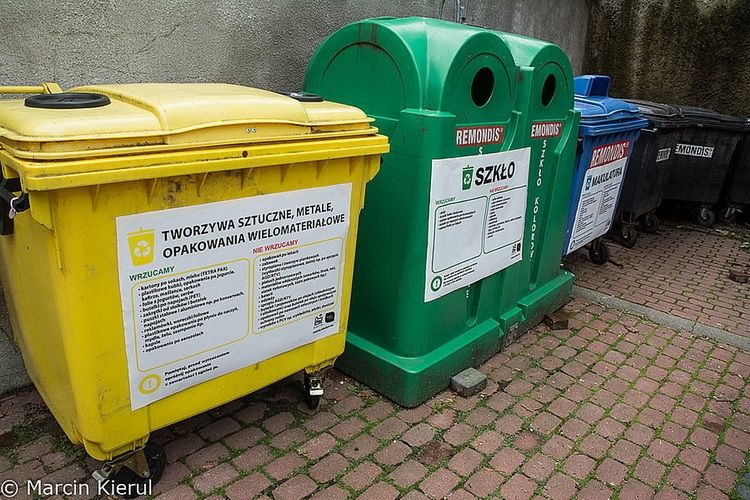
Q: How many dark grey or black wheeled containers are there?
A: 3